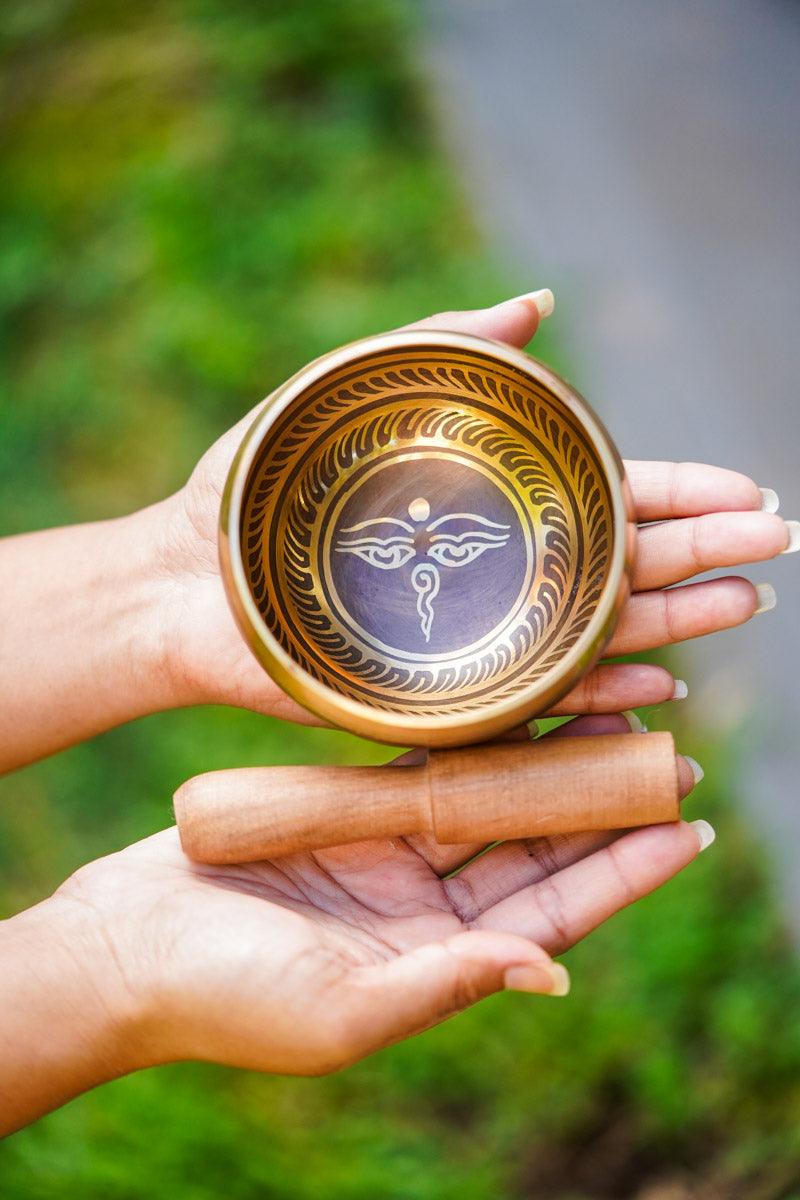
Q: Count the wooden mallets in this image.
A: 1